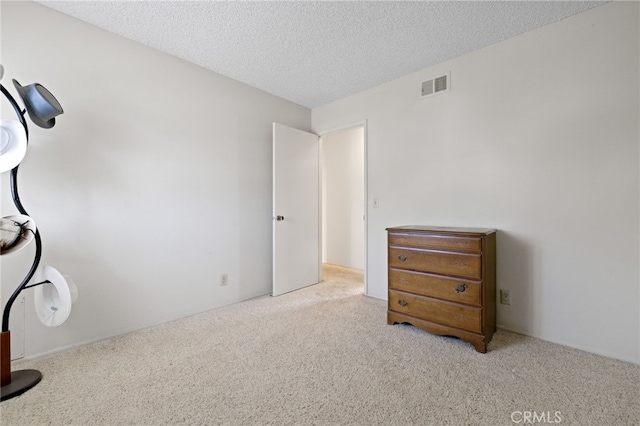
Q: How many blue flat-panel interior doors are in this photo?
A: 0